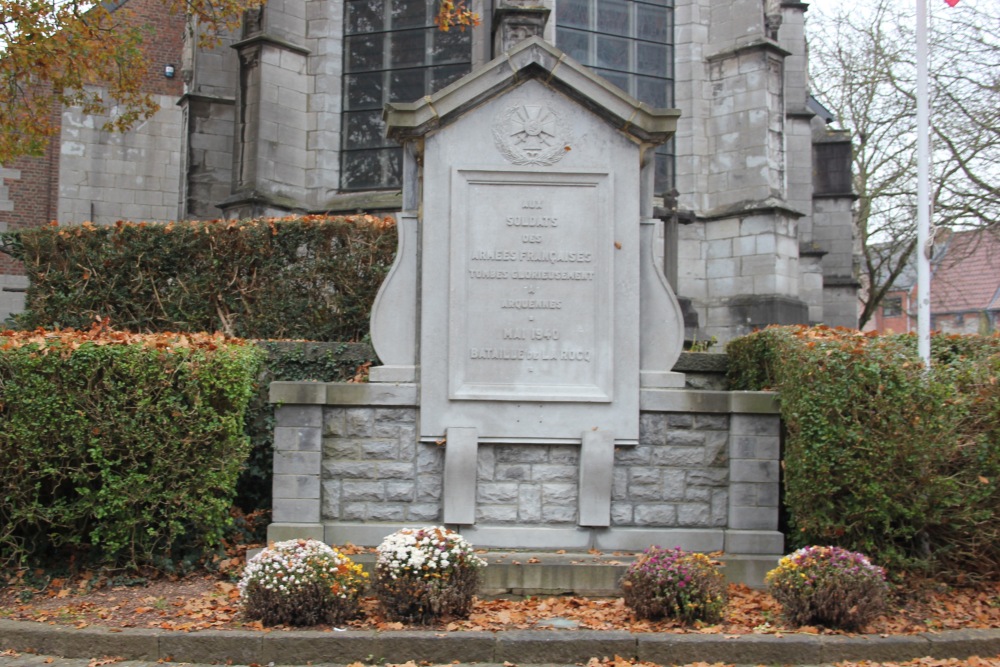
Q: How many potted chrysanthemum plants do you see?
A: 4